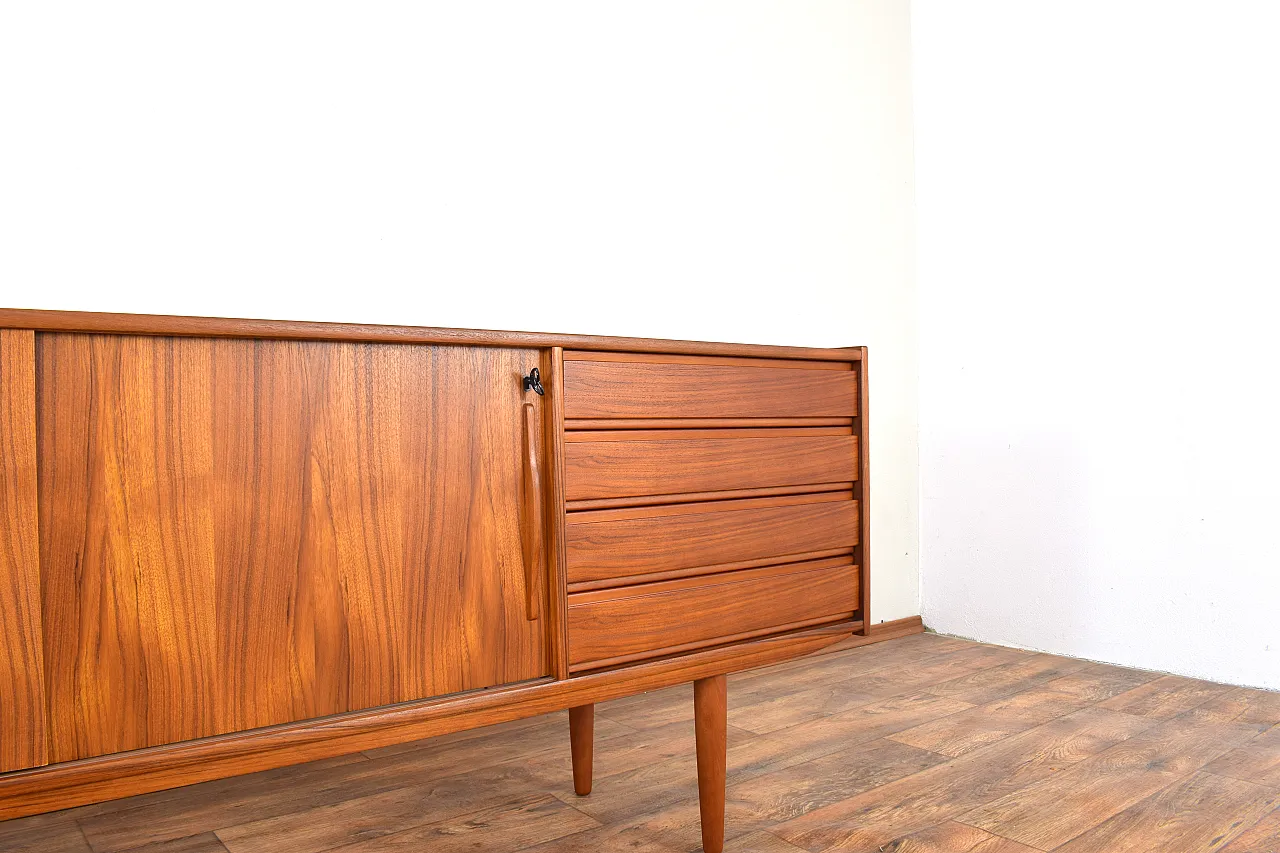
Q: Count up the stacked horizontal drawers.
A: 4